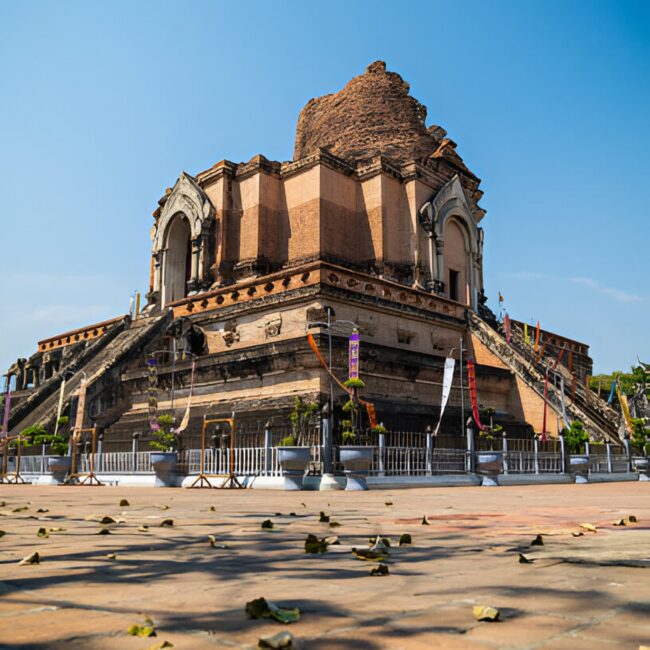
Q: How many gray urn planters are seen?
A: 7